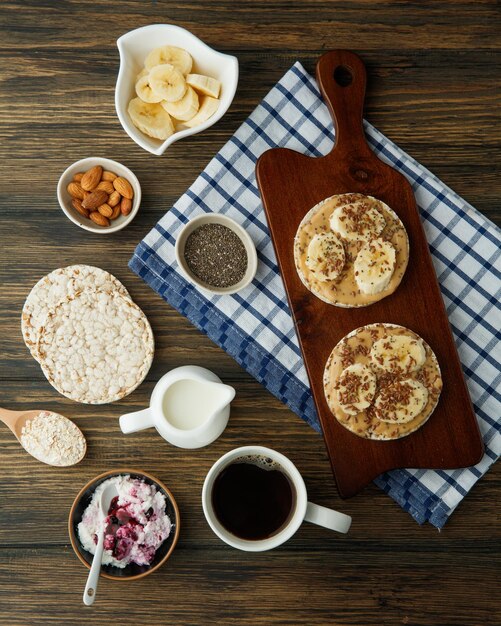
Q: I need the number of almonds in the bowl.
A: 13